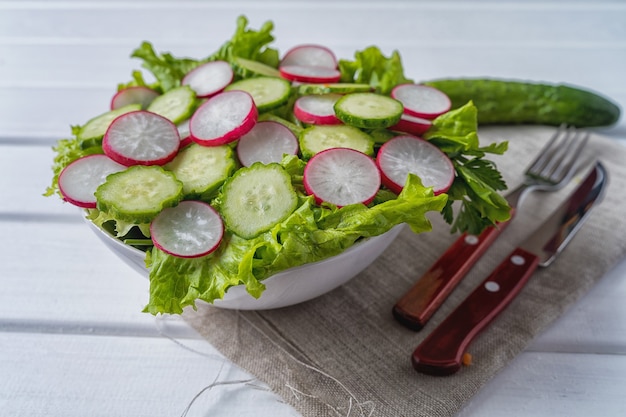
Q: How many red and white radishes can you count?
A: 15